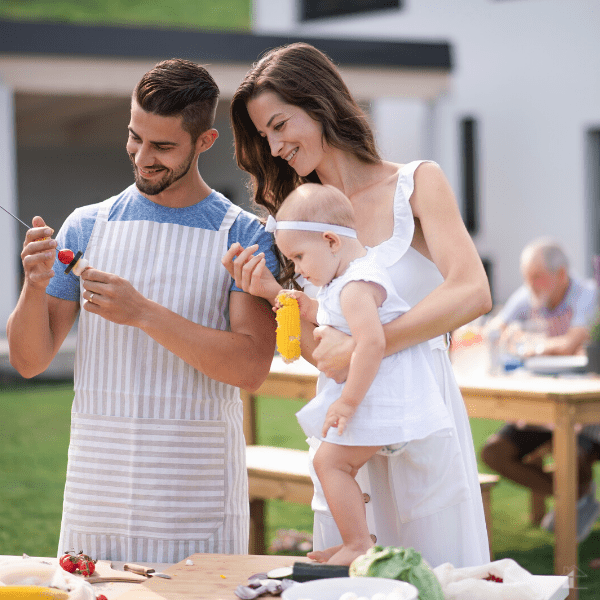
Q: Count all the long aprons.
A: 1